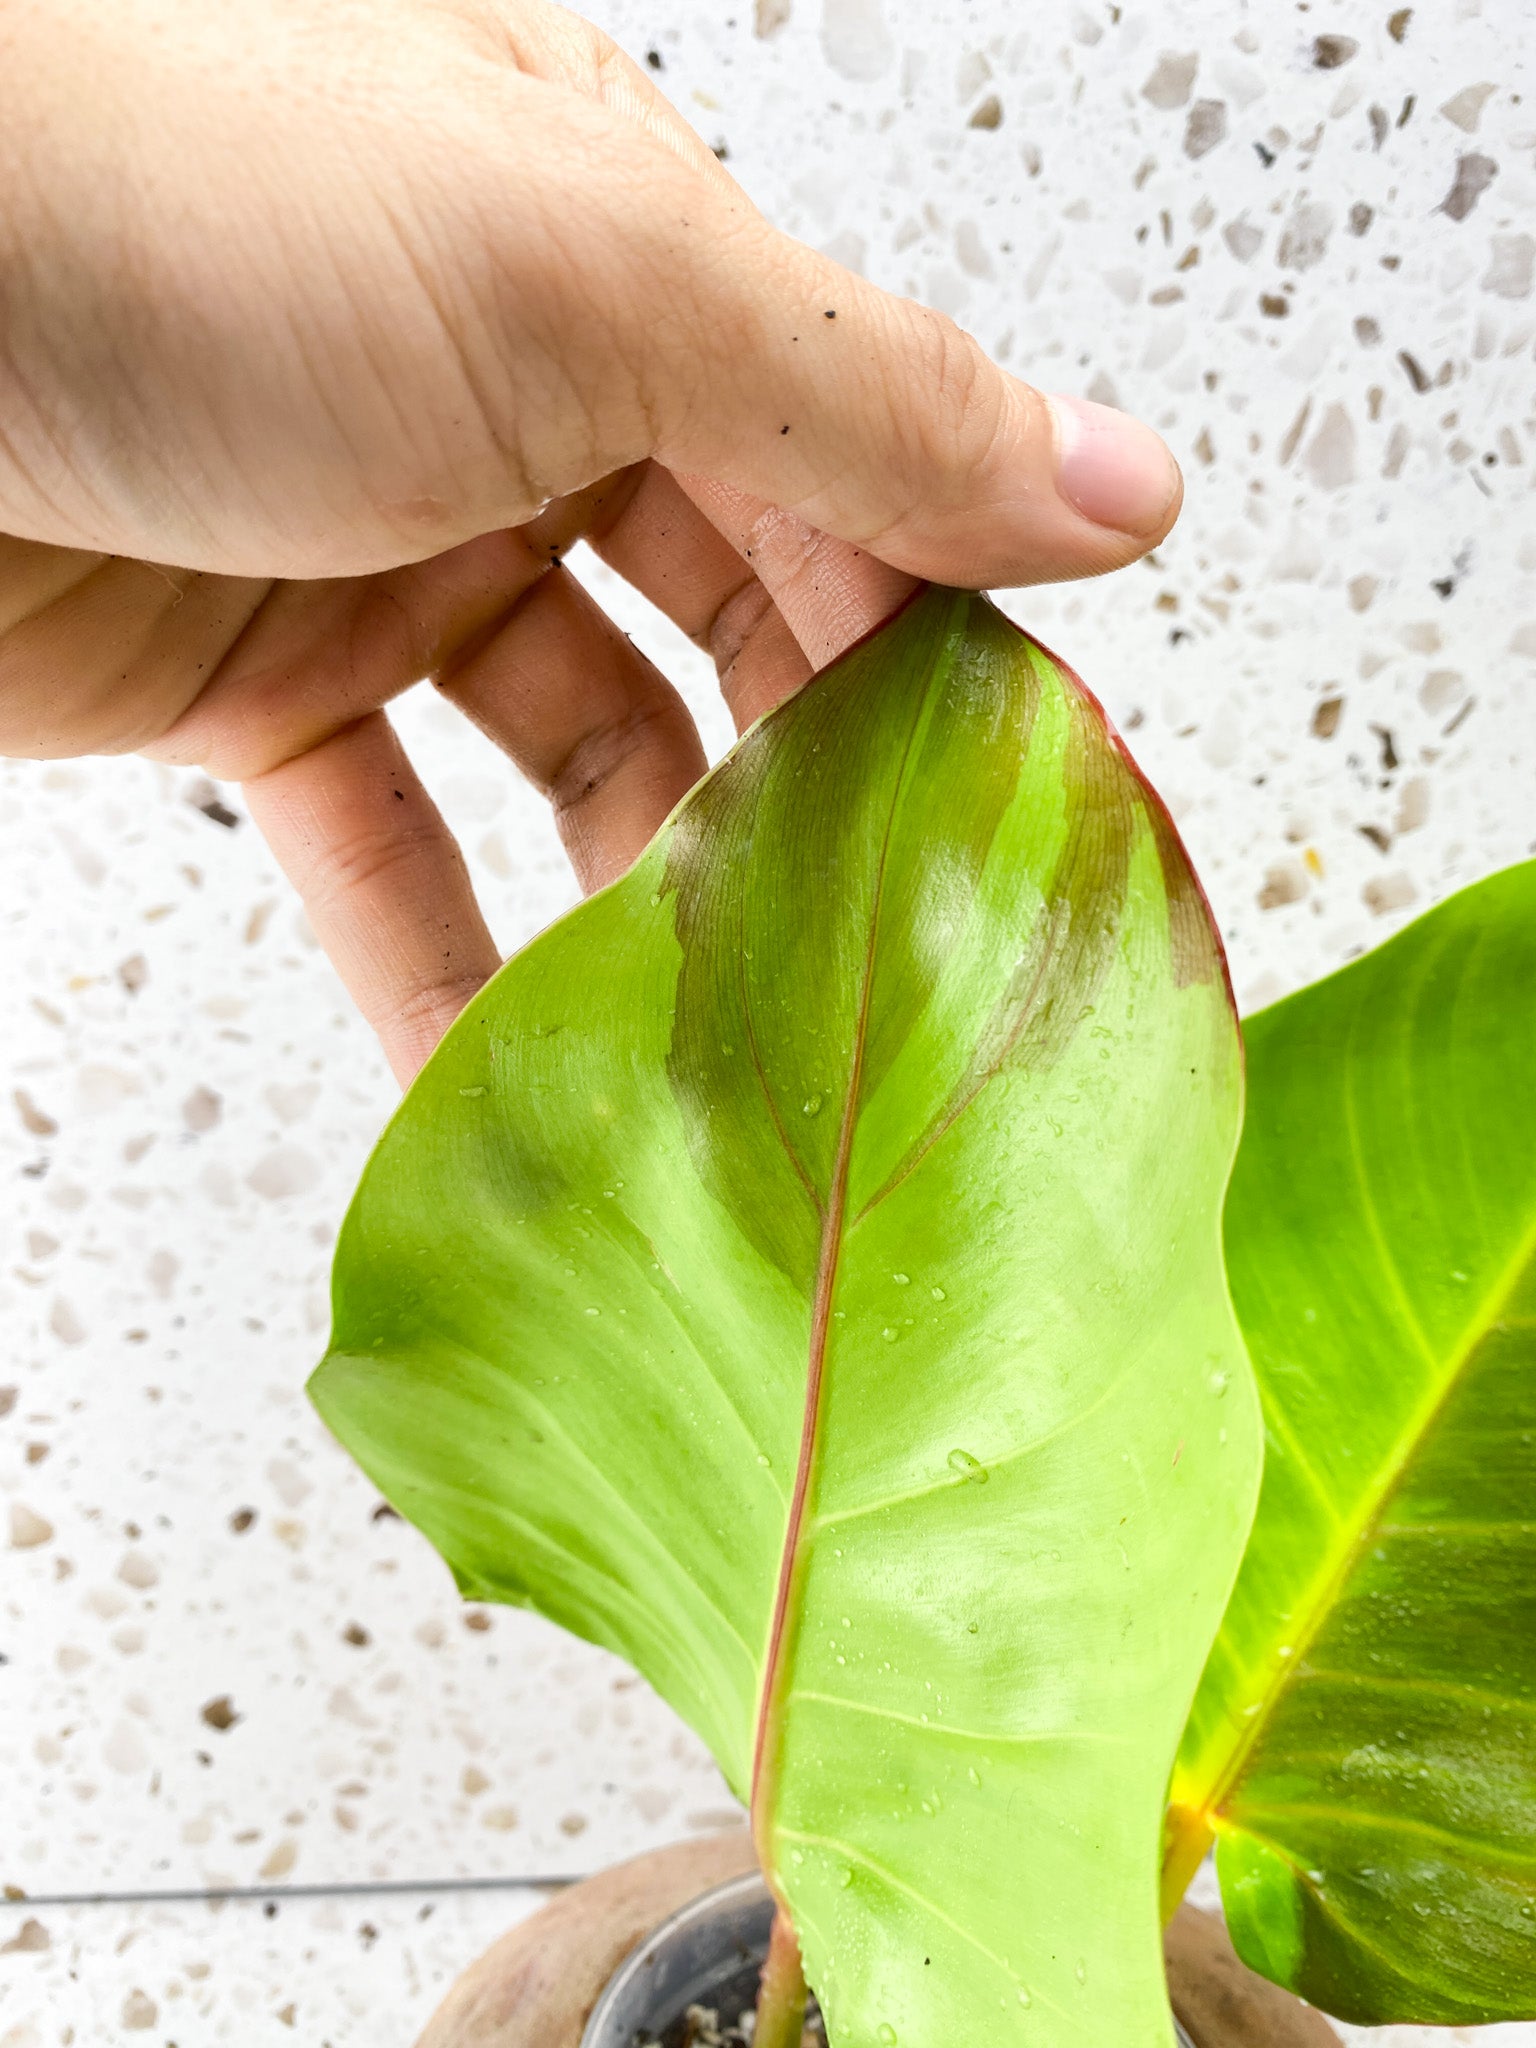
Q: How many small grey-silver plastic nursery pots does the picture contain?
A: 1